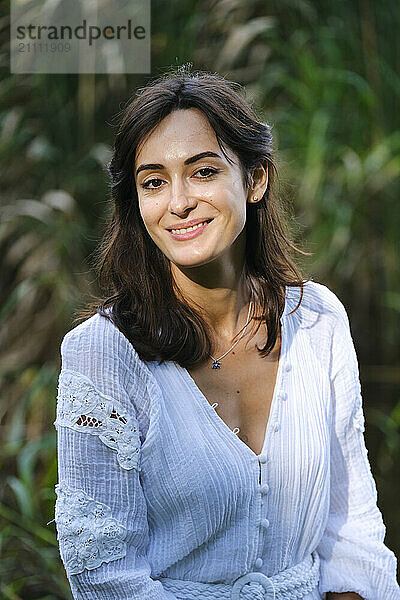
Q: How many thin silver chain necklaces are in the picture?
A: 1